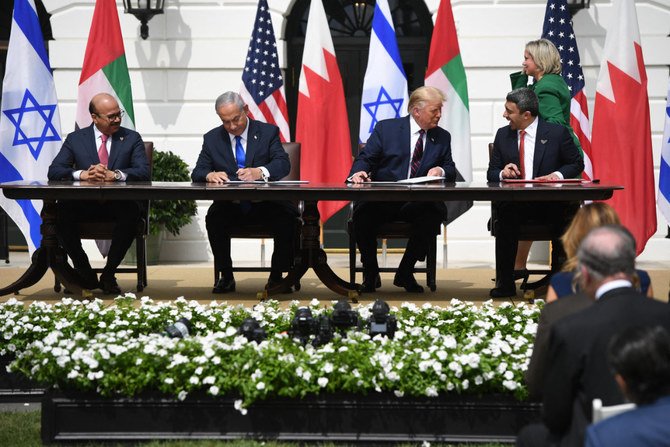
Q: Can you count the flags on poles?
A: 9